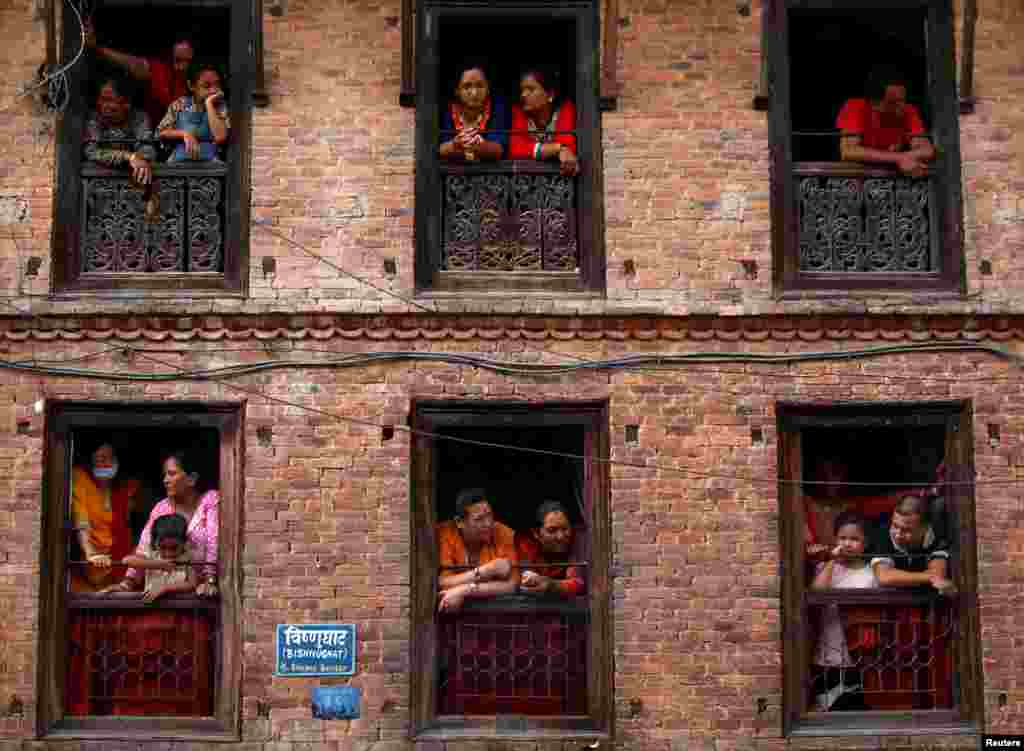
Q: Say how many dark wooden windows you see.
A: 6